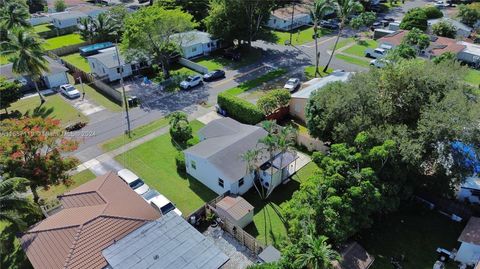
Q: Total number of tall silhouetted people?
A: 0